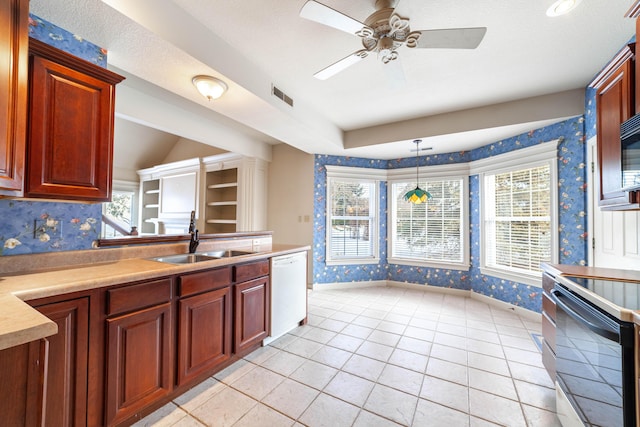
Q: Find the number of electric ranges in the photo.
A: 1